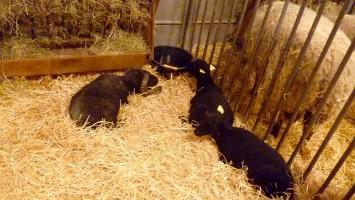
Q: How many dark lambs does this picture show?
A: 4